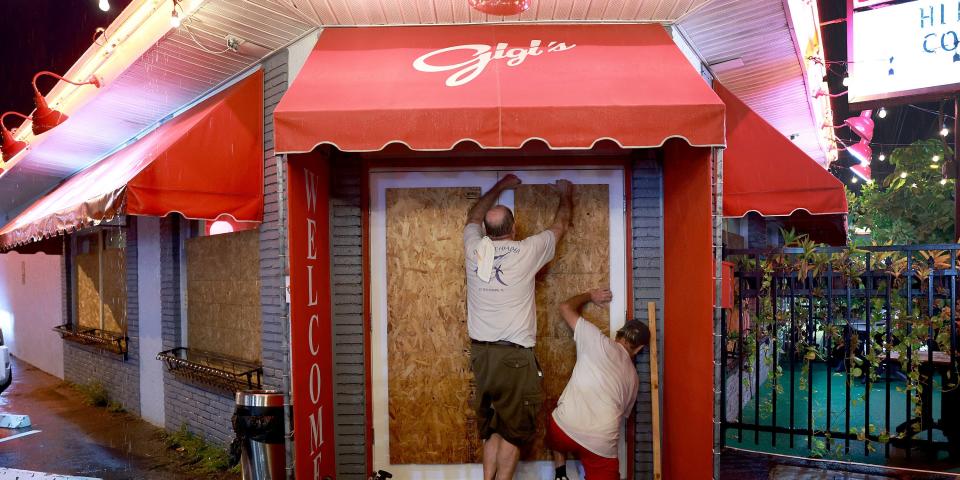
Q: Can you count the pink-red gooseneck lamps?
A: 5